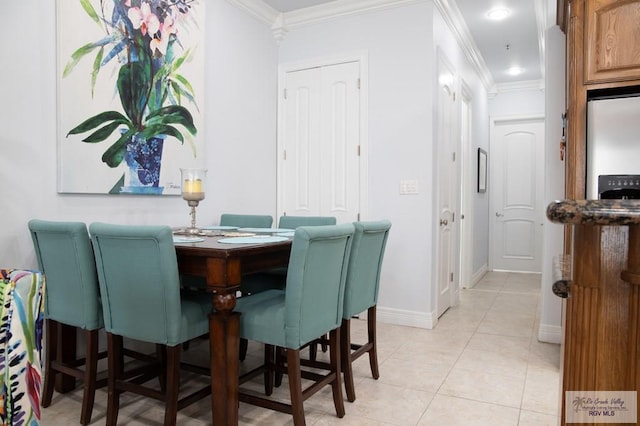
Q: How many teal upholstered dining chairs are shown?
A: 6